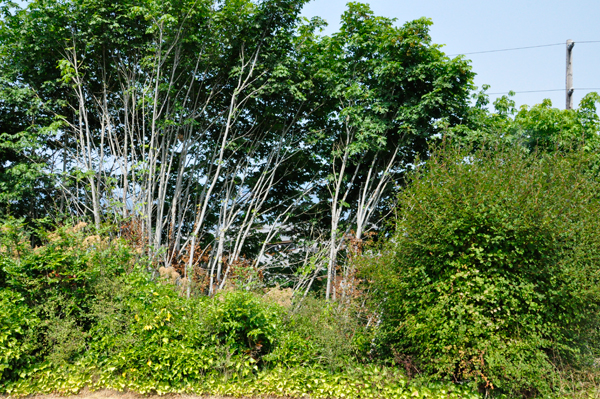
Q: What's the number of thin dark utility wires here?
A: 2